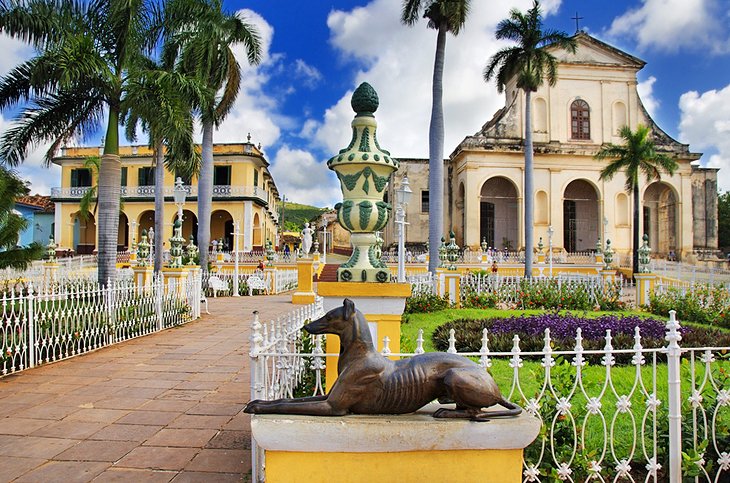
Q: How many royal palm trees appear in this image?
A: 6